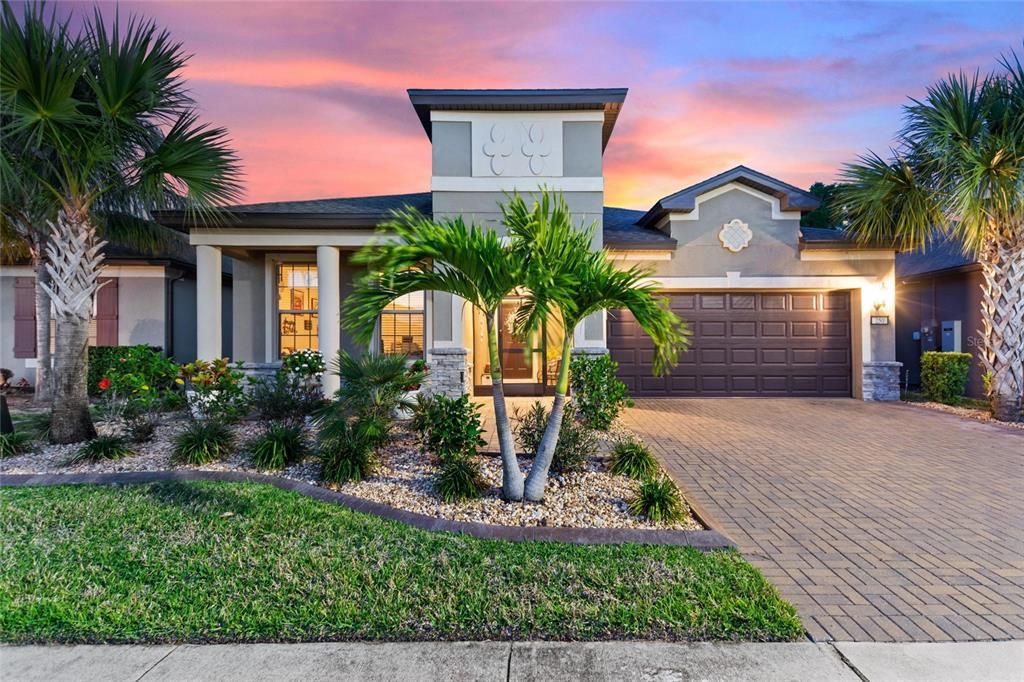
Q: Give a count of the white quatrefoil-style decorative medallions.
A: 3